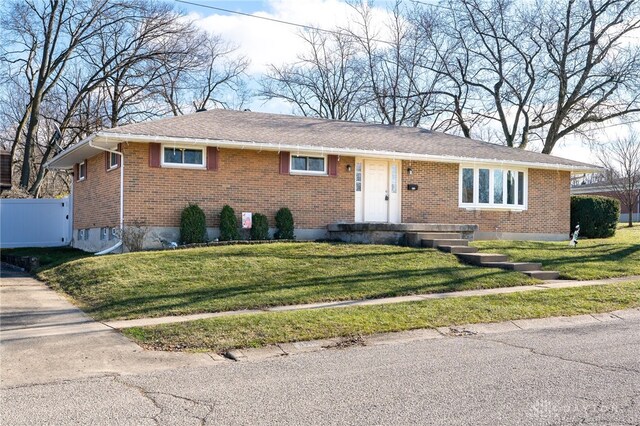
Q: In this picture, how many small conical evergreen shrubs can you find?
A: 4